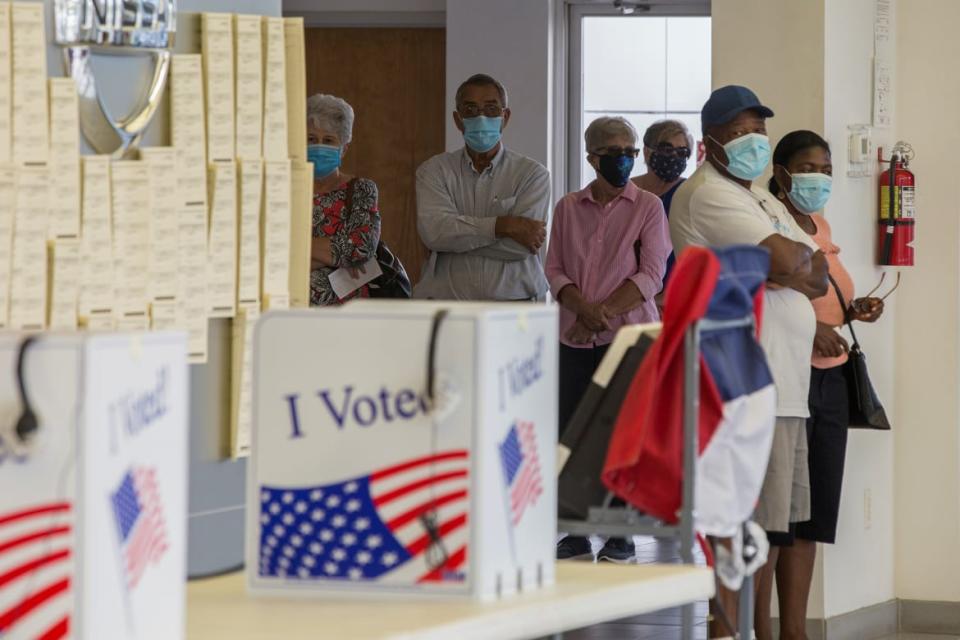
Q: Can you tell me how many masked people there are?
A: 6